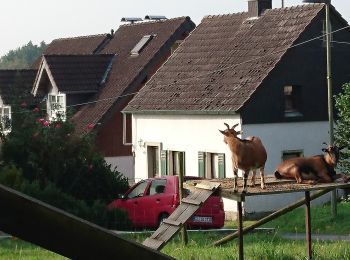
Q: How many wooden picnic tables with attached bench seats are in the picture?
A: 0